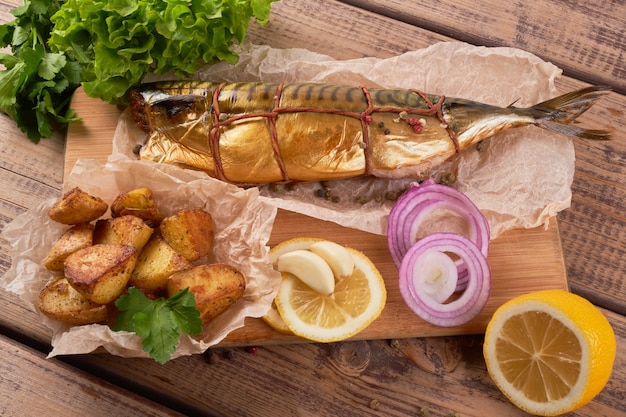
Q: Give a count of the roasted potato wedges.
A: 9